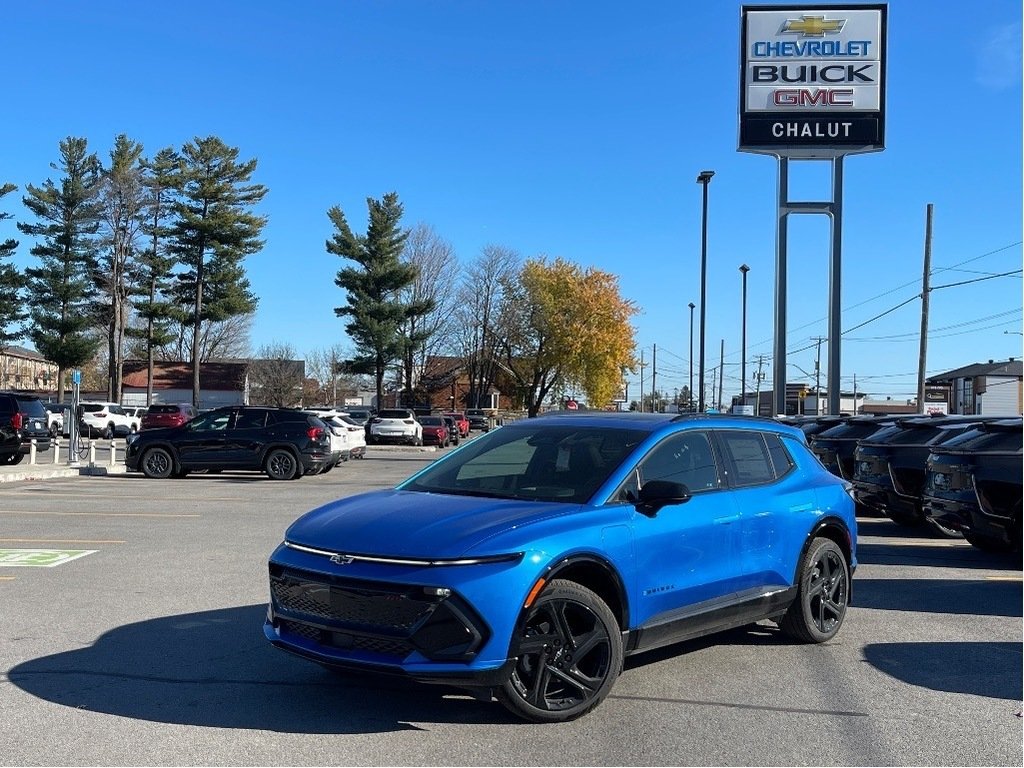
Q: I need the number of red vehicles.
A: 3